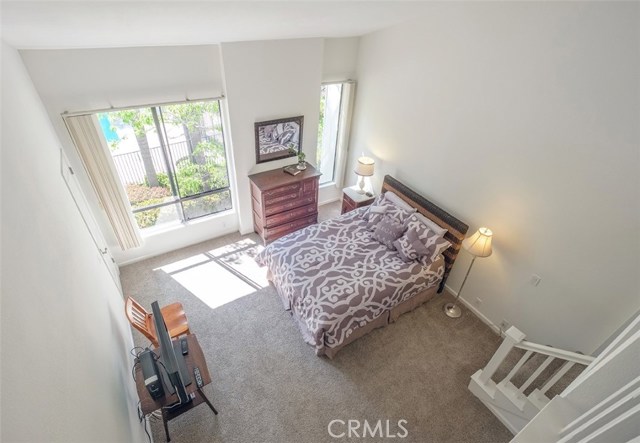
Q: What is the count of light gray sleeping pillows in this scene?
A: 2